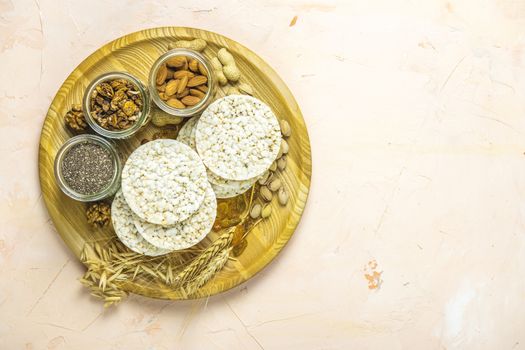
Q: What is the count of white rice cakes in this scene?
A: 6